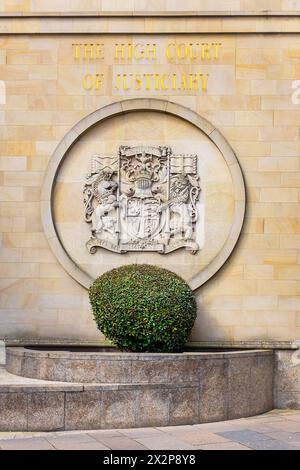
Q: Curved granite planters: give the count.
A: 1